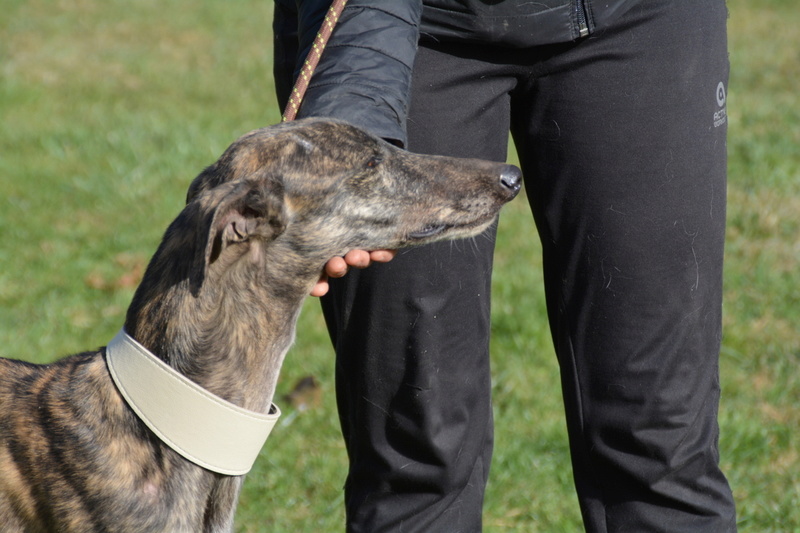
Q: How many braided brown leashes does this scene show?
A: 1